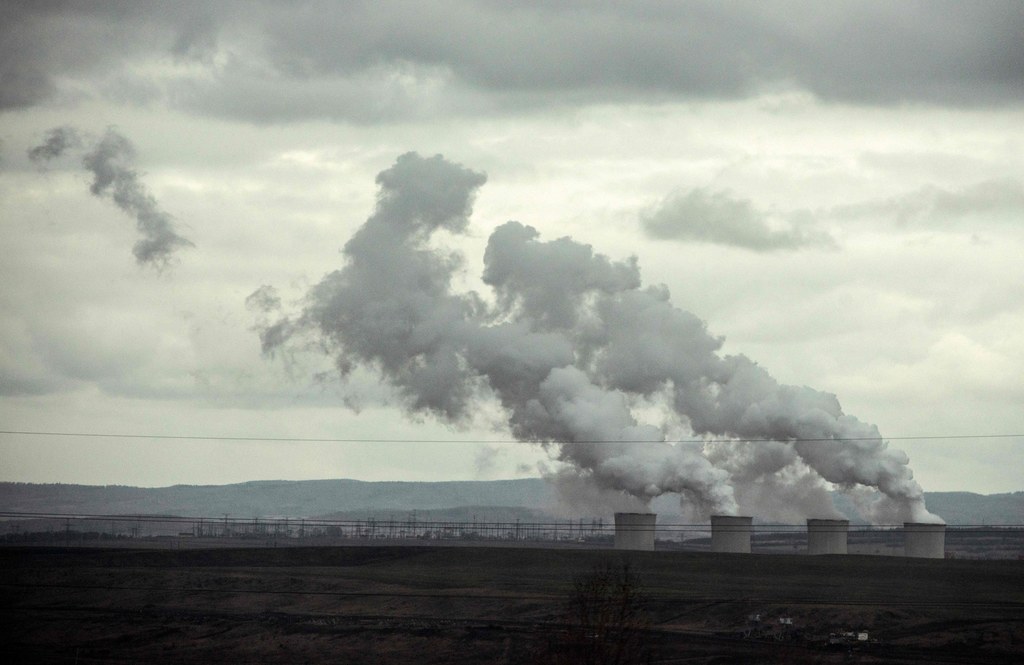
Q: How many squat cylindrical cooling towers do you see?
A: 4